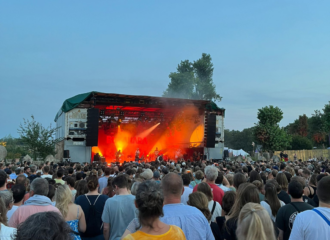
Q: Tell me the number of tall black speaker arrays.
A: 2